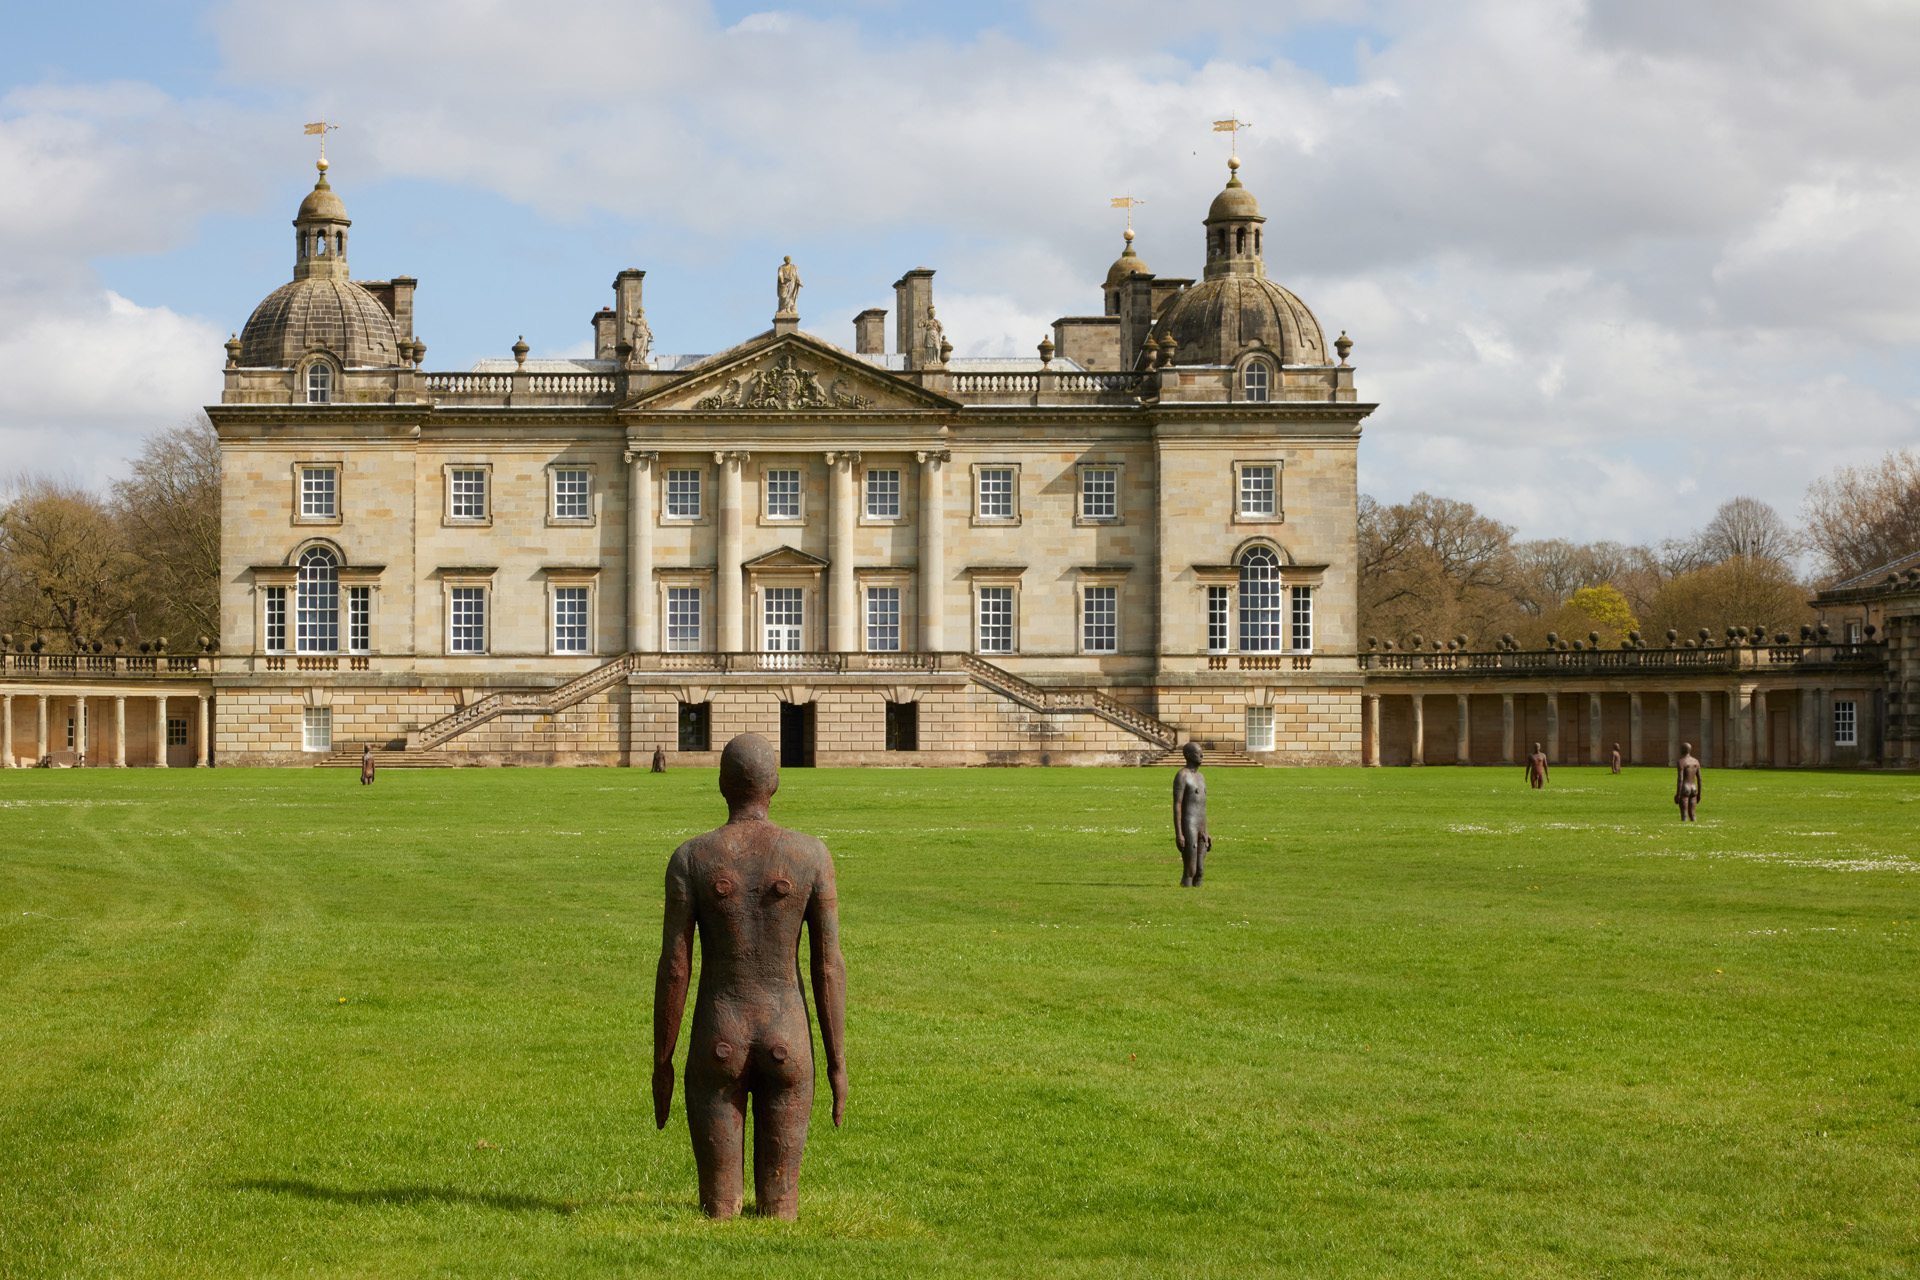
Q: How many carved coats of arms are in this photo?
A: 1